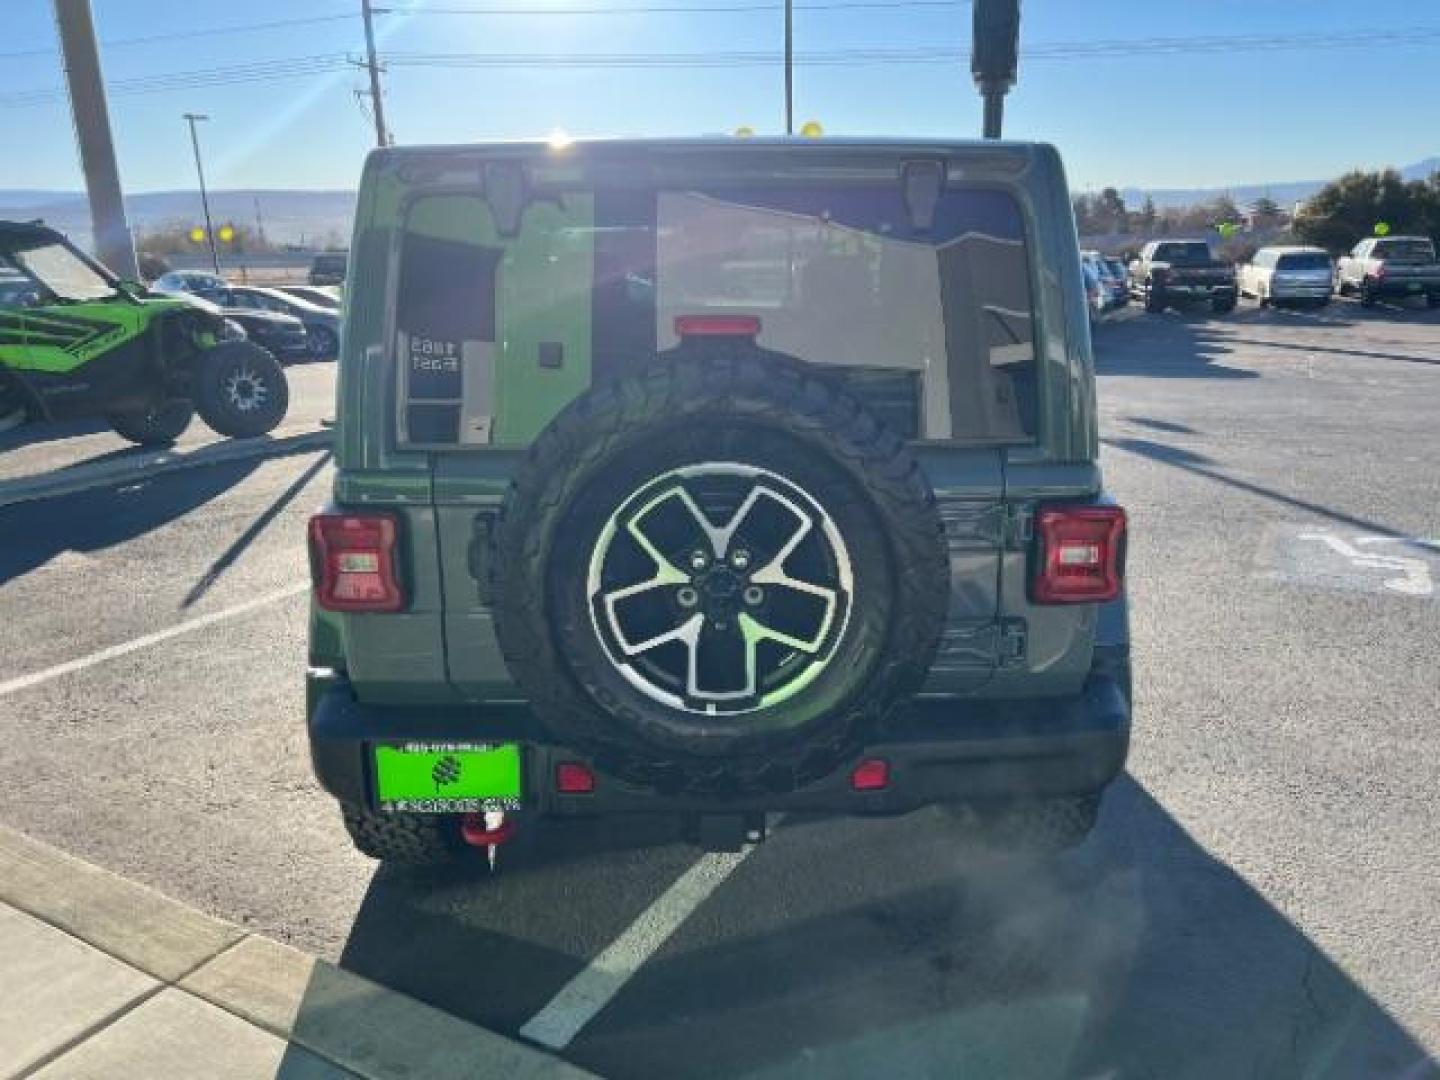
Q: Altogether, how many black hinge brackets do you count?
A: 2